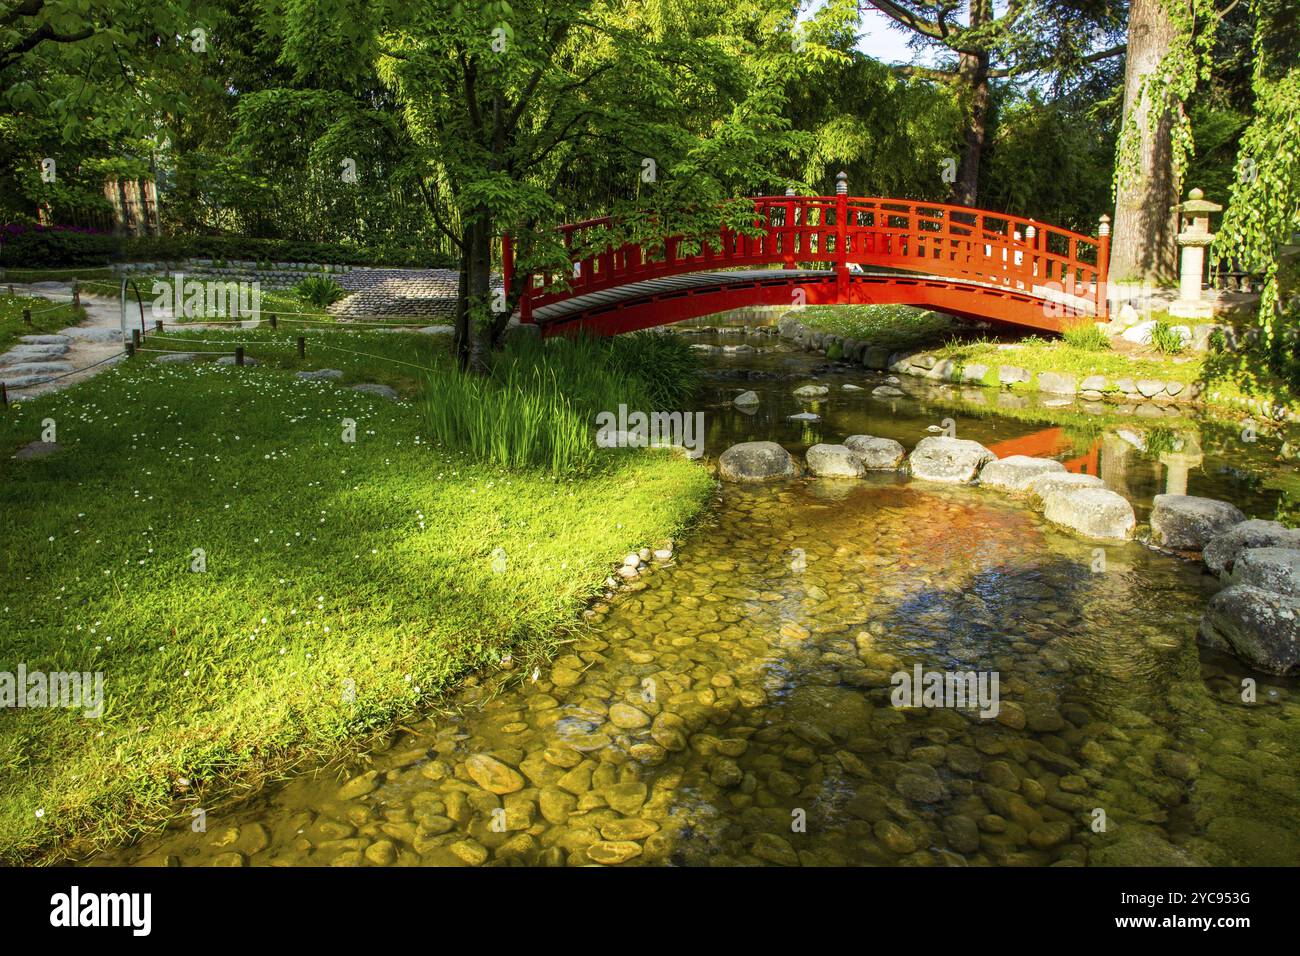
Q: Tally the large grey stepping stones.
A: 11